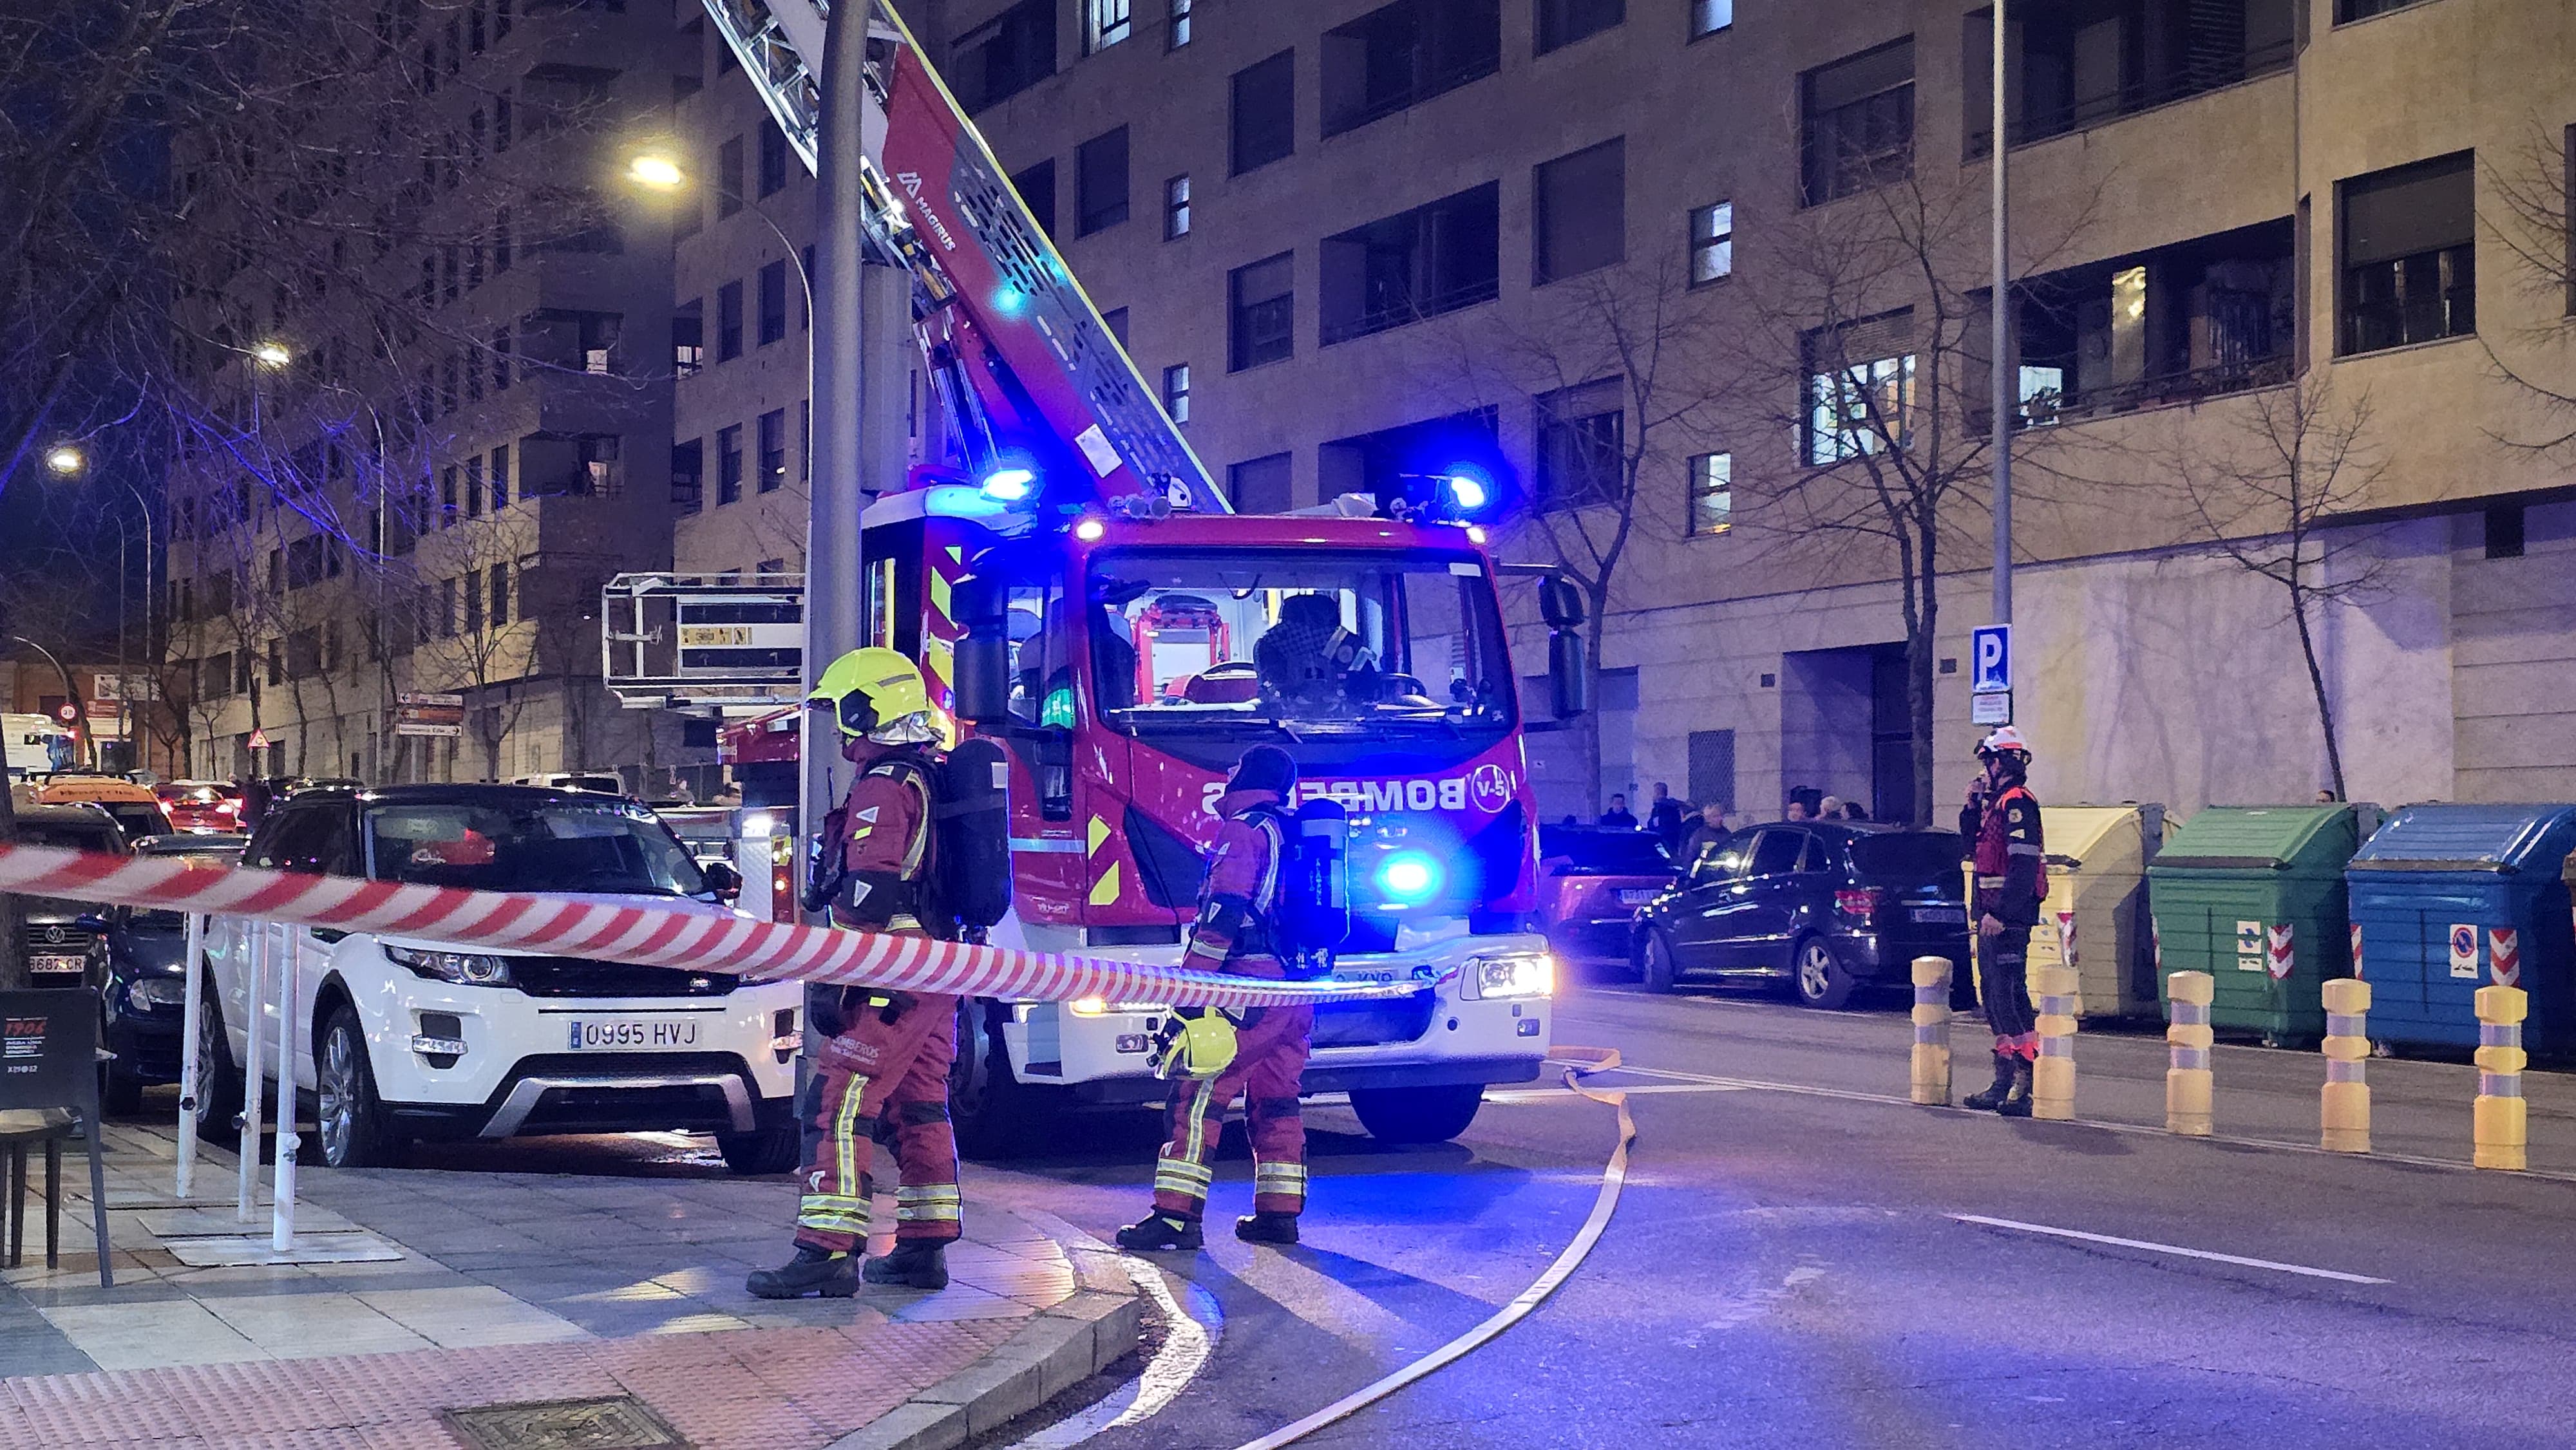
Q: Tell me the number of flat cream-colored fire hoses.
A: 1